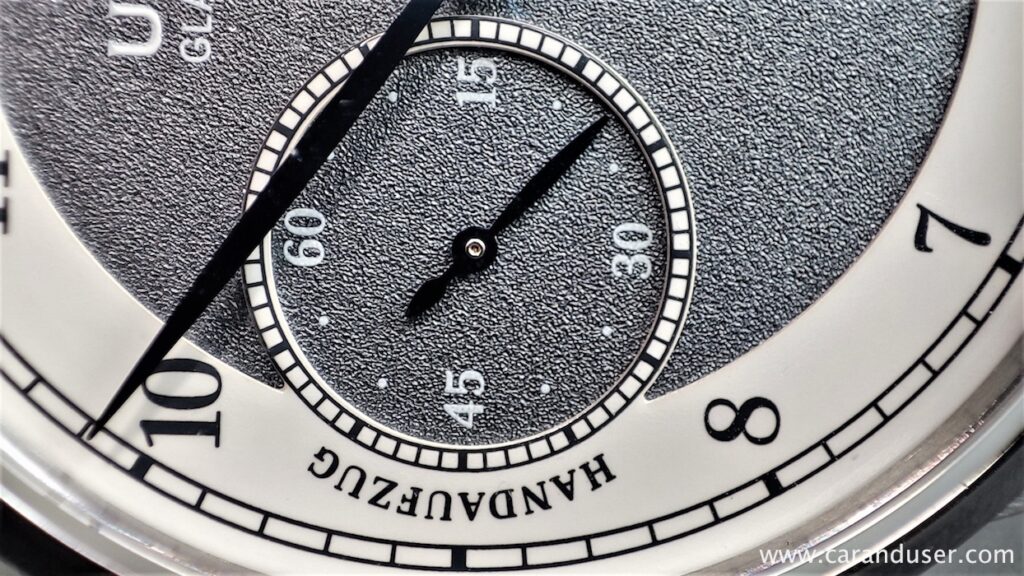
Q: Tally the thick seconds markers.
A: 11